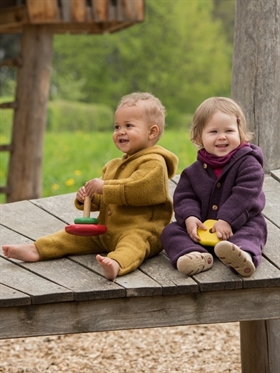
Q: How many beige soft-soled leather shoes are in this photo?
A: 2